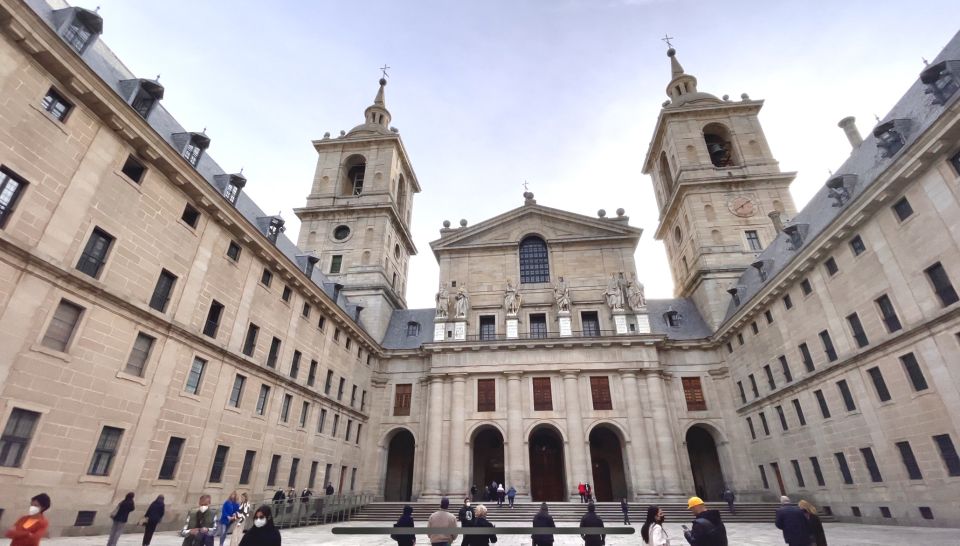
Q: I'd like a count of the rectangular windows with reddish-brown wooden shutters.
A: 5